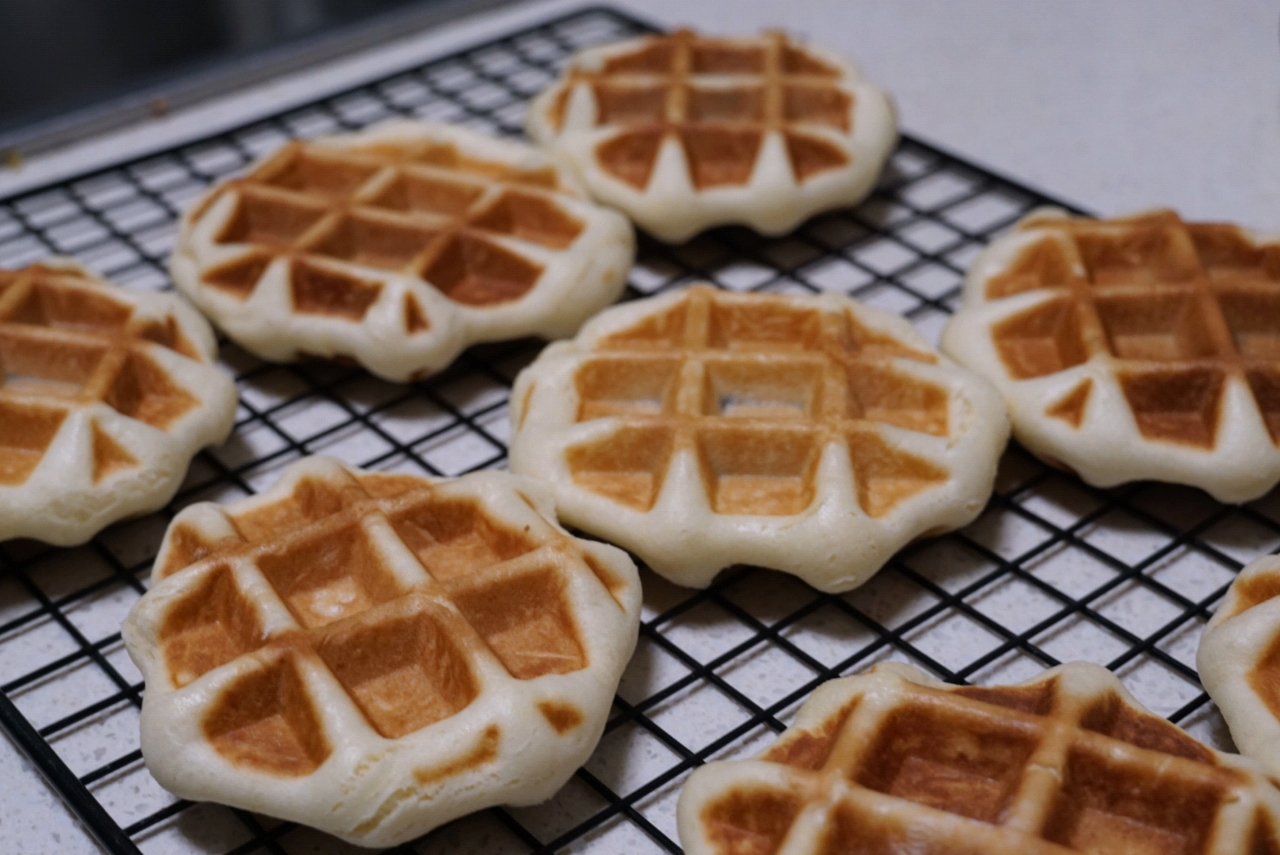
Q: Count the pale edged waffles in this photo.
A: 8